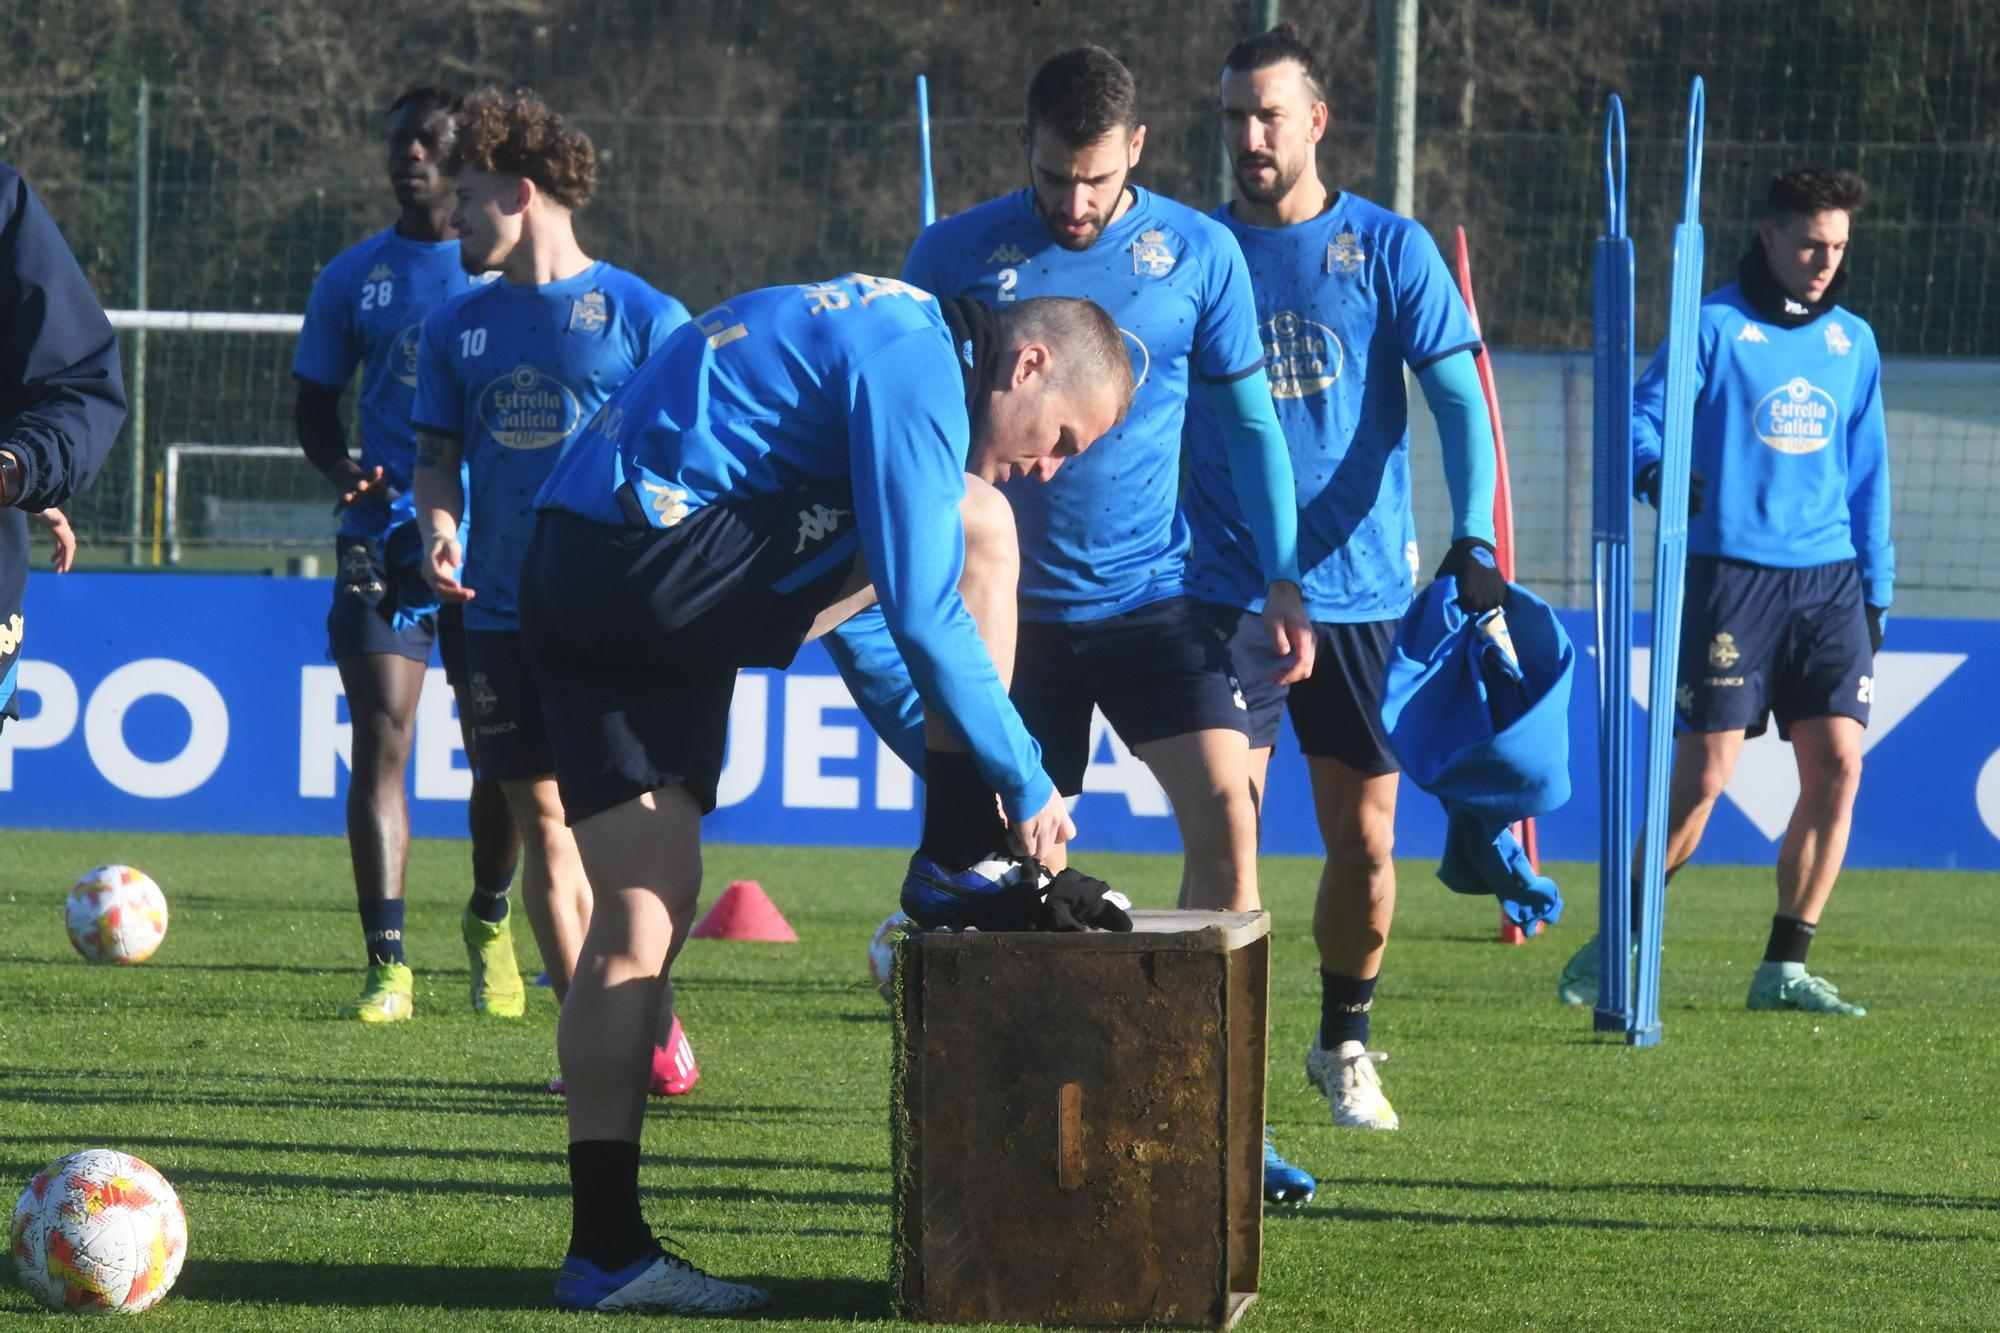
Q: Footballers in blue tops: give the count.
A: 6